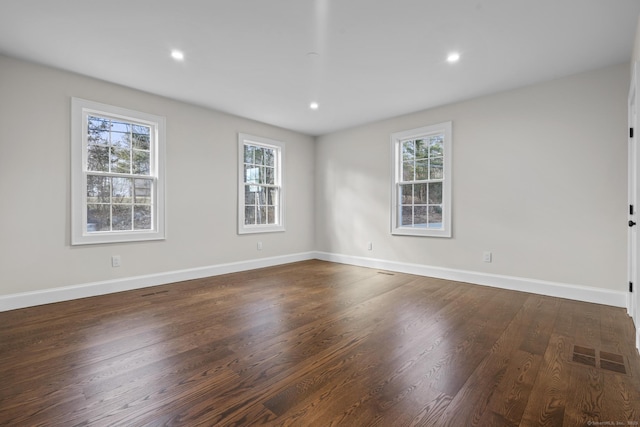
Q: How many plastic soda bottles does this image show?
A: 0